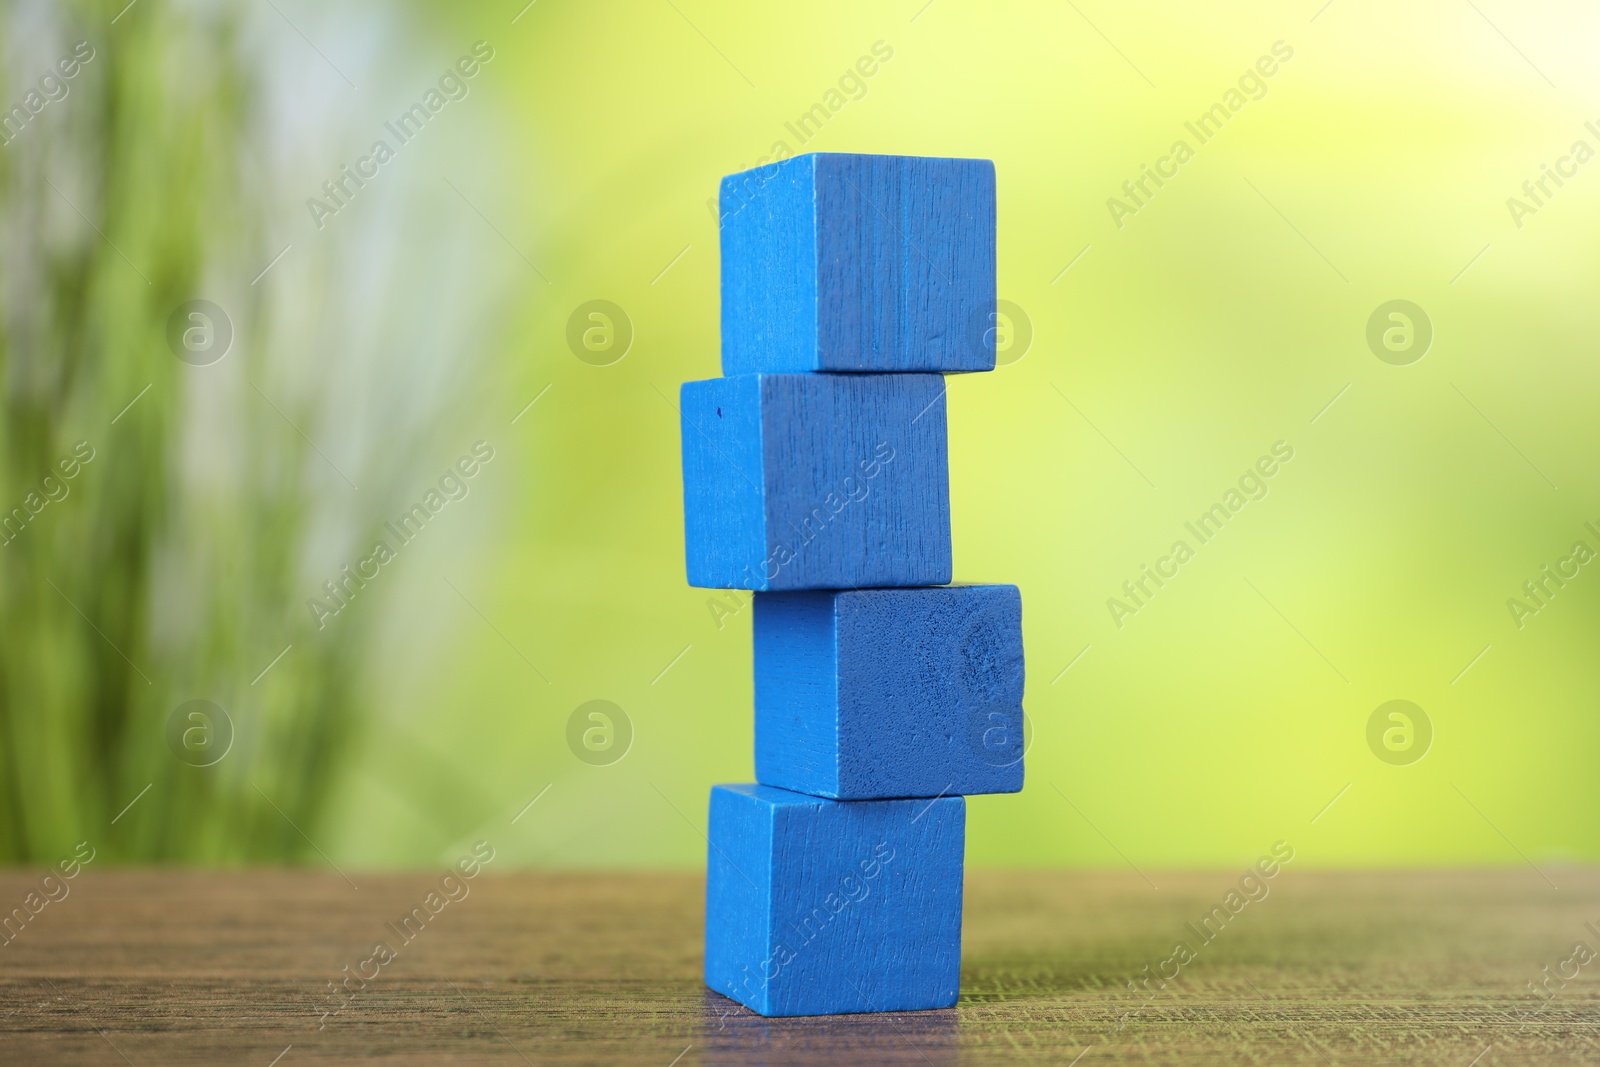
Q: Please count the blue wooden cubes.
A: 4